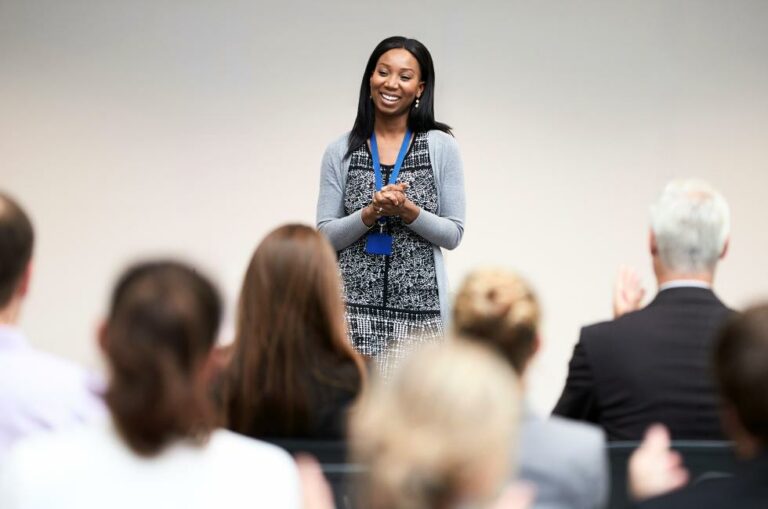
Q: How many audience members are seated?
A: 7